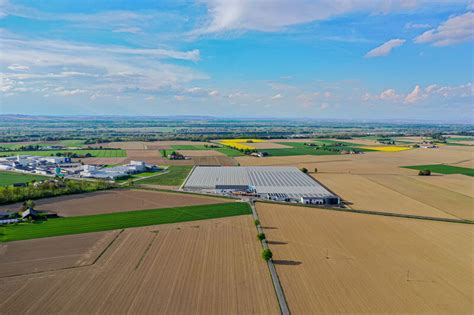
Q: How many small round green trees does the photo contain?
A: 3